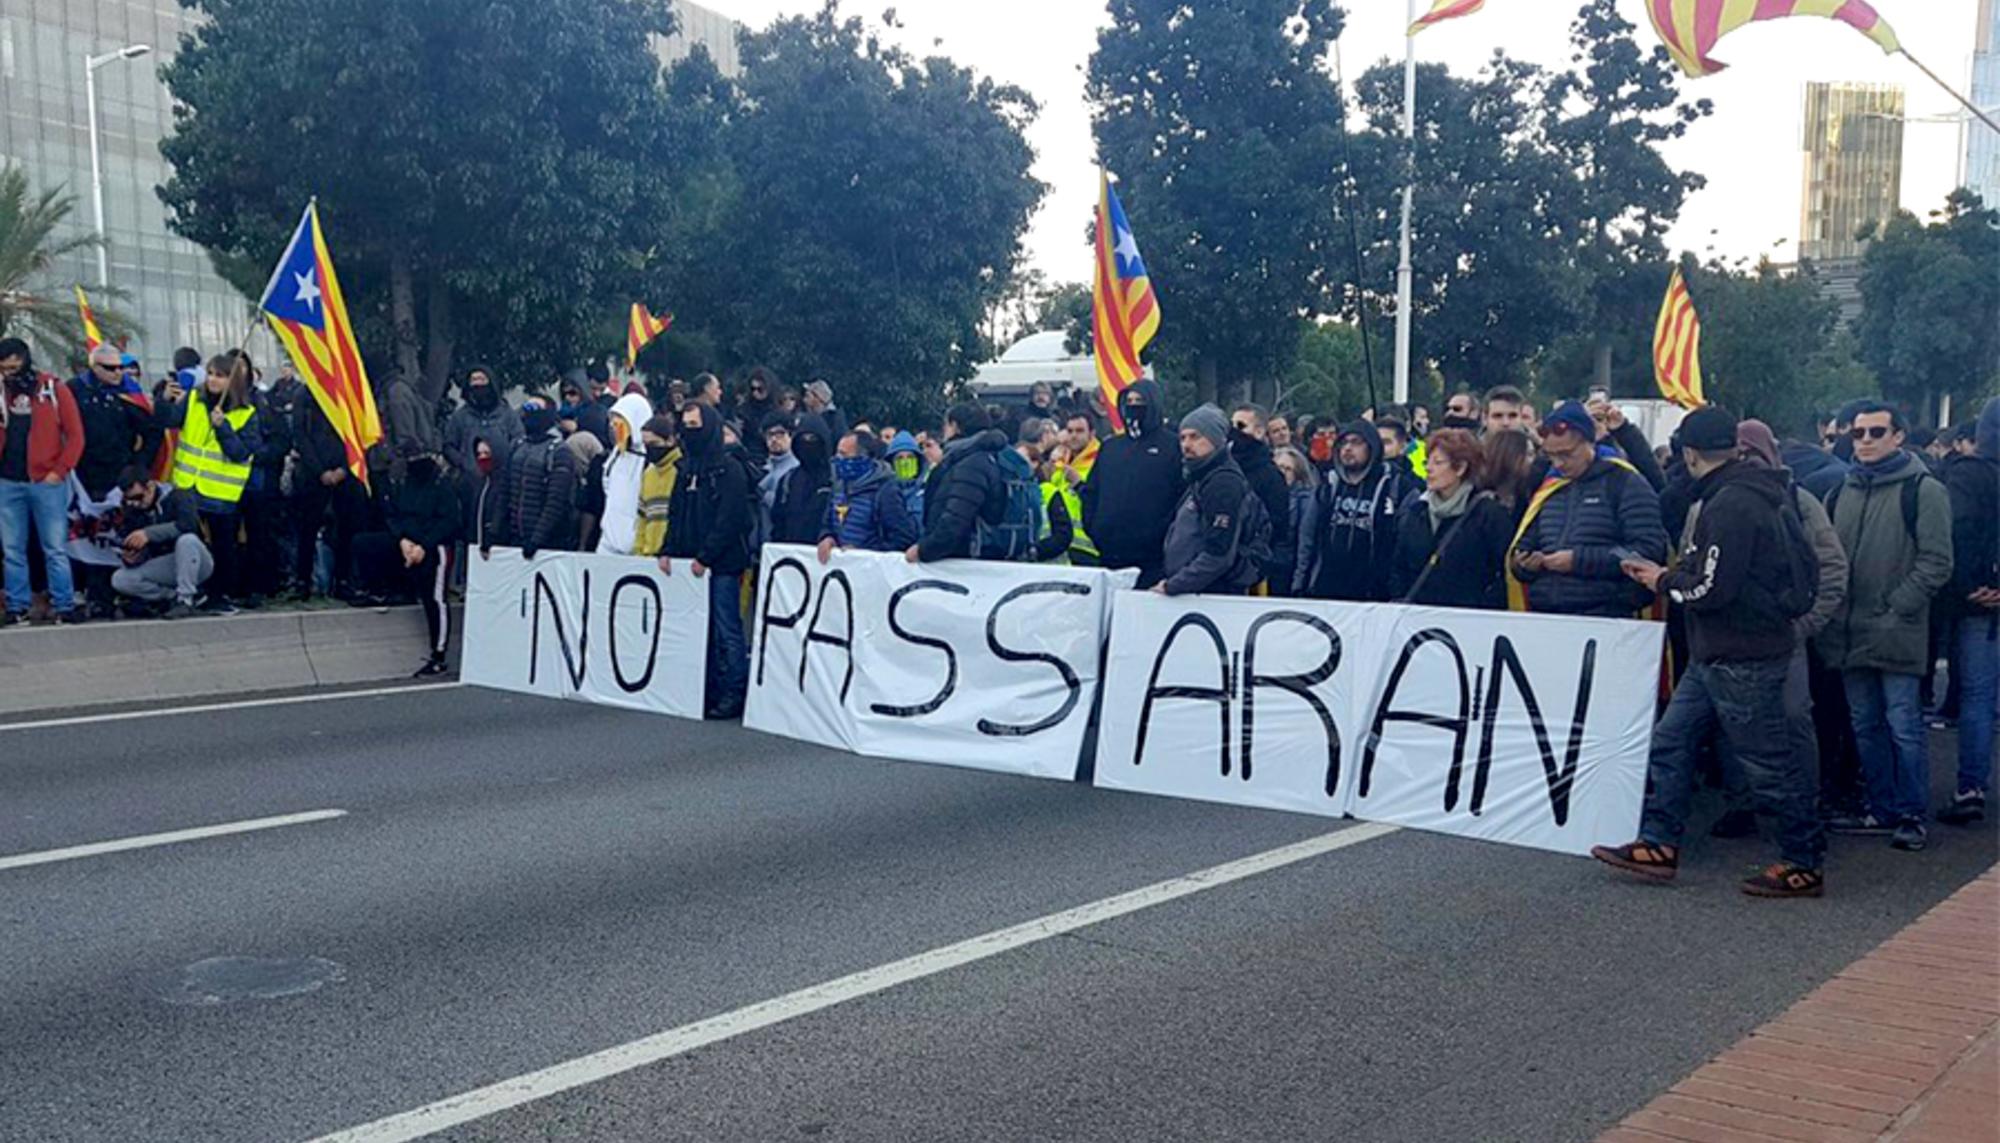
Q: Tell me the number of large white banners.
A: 3